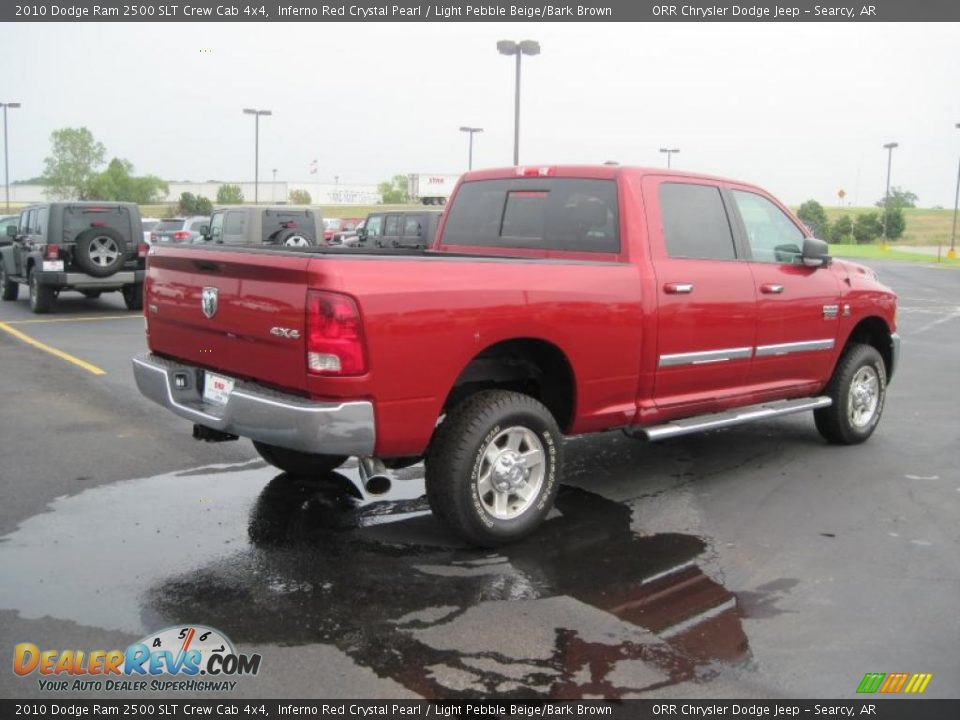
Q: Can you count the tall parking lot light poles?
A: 7